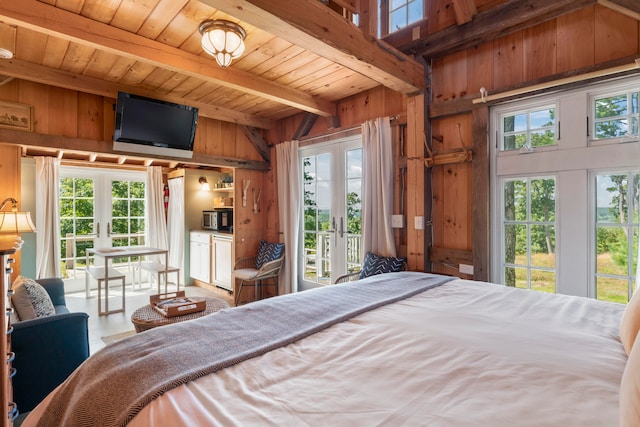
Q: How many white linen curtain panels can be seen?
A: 5